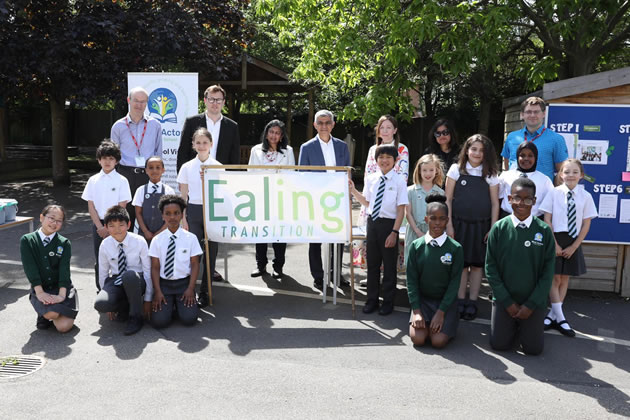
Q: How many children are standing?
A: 8